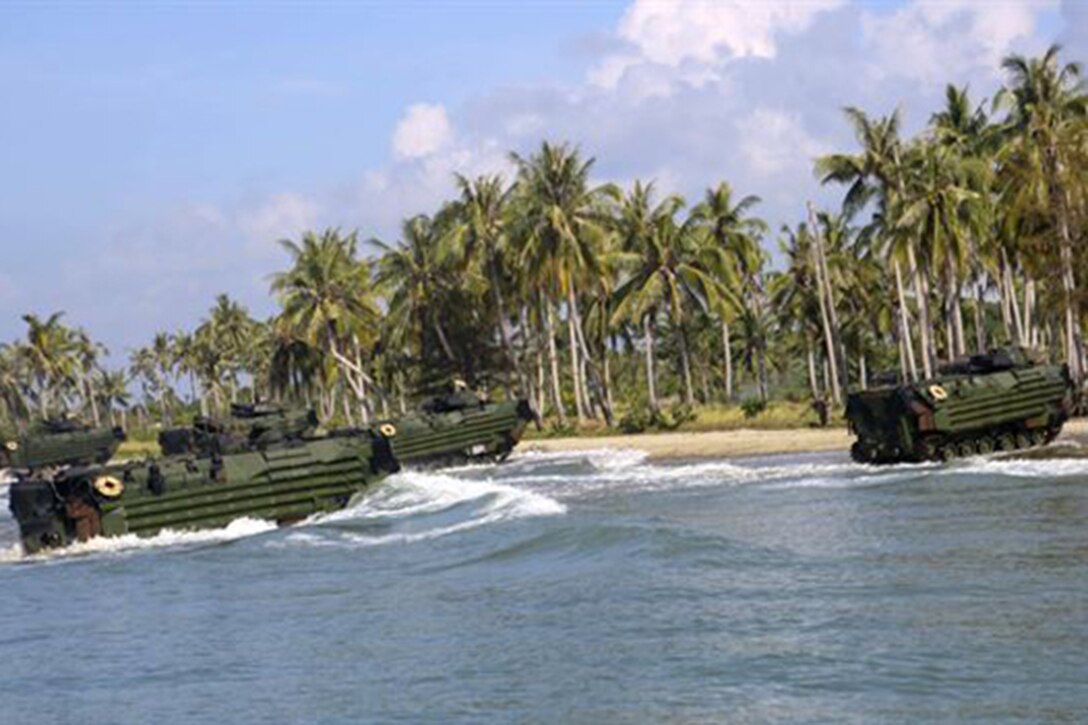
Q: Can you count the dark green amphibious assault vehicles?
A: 5